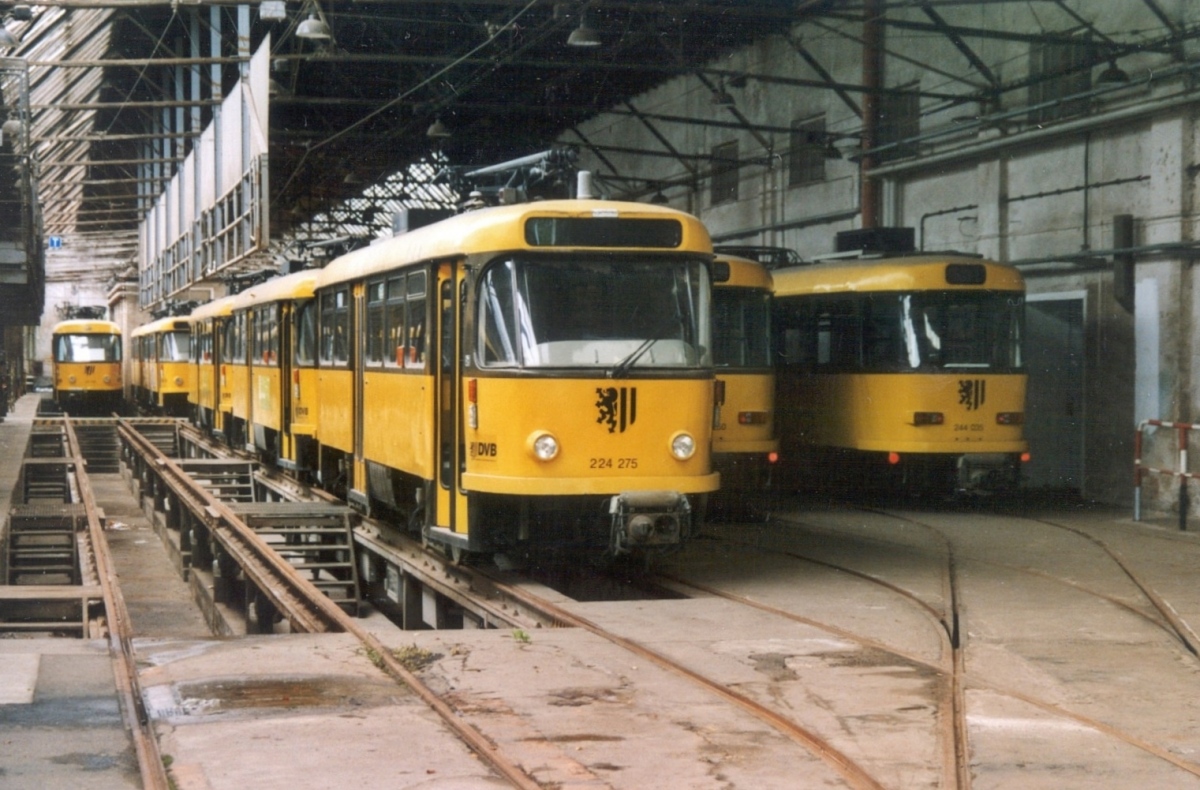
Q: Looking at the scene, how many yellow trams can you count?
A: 7